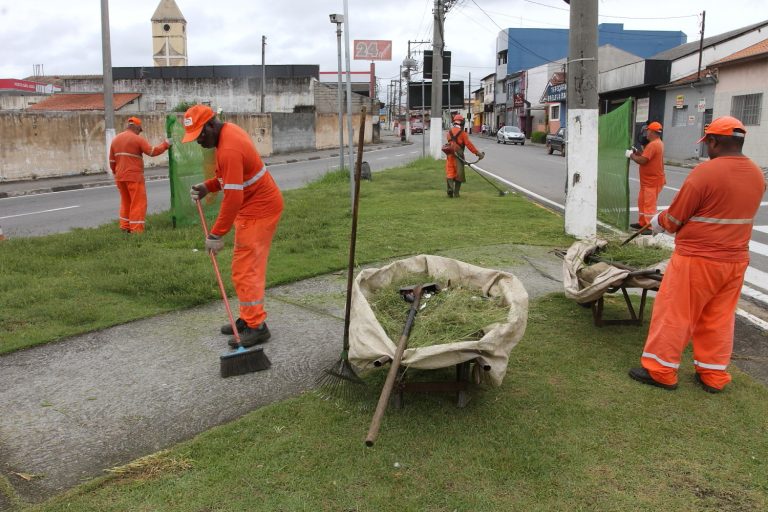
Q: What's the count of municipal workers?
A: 5